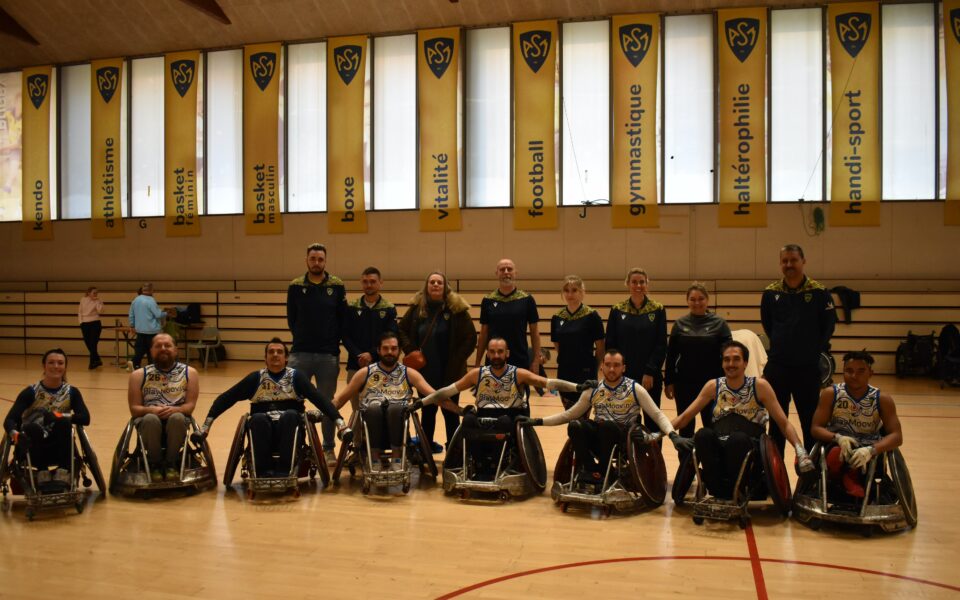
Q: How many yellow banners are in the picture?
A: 11